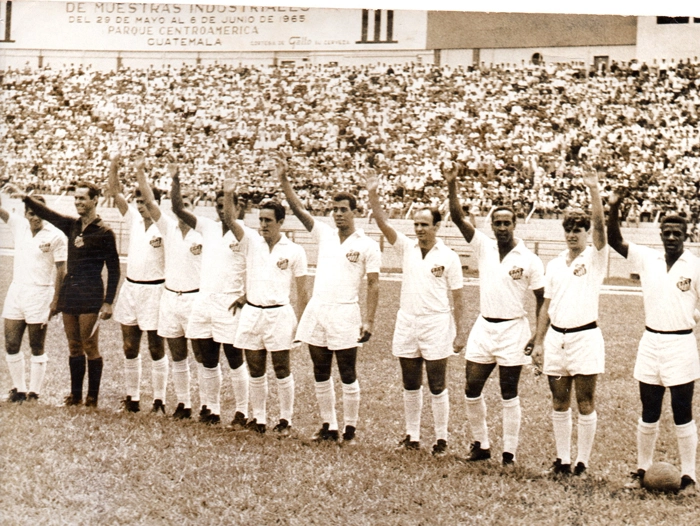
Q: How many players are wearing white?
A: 10